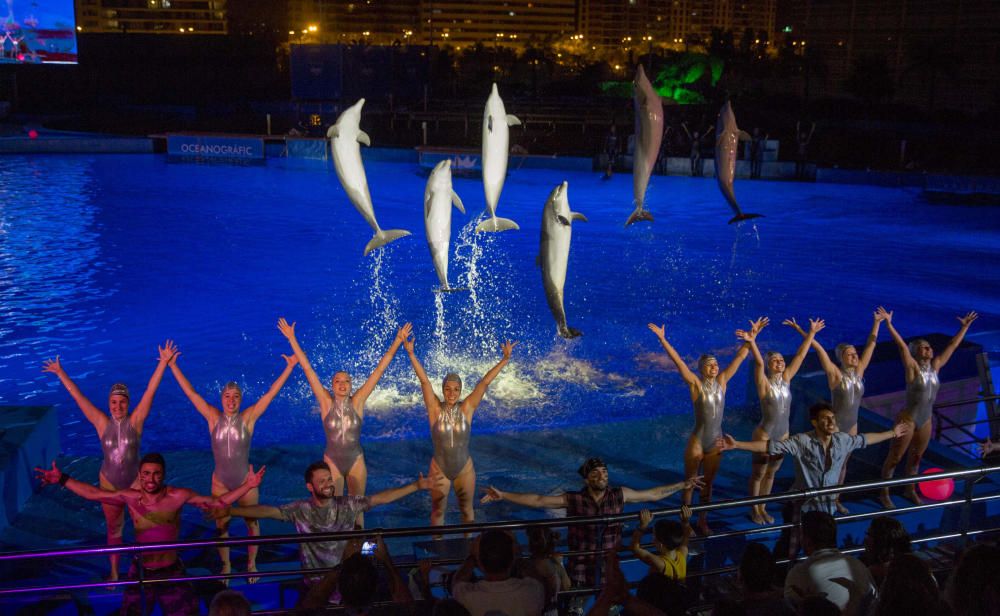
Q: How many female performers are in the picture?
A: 8